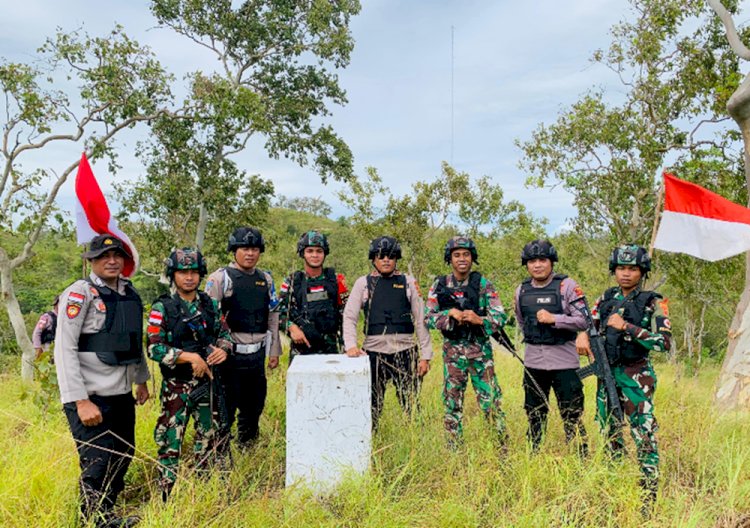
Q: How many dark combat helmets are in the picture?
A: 7